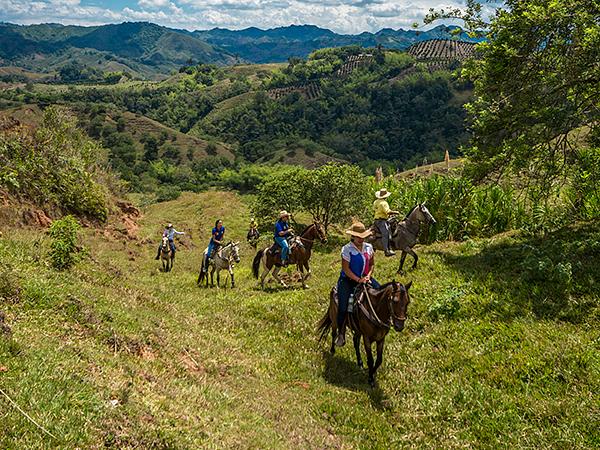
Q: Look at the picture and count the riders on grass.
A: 6